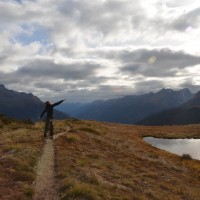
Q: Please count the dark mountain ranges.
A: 2